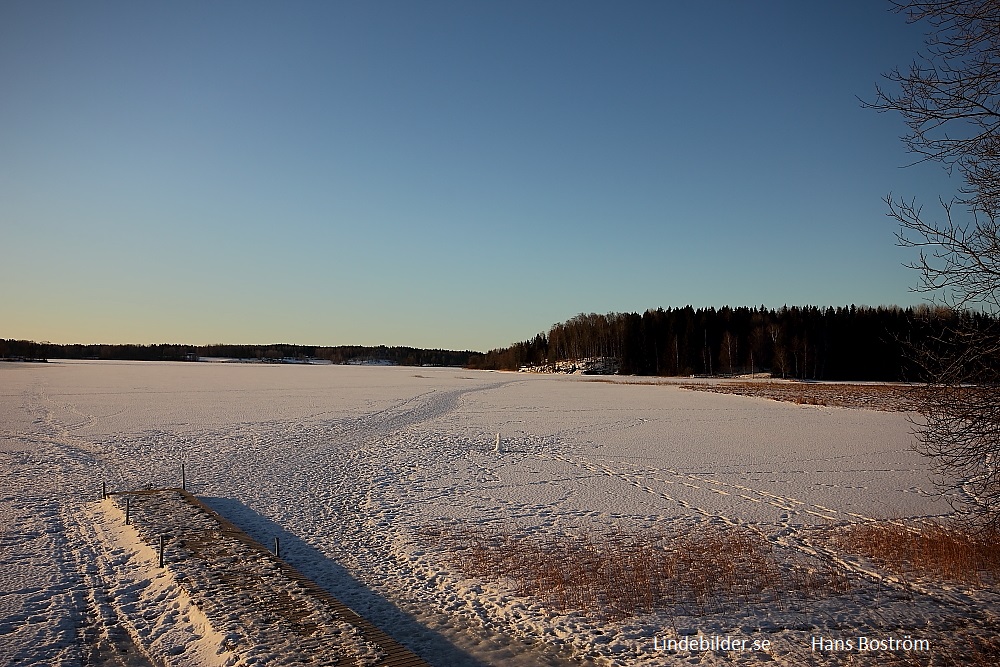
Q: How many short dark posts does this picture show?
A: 5